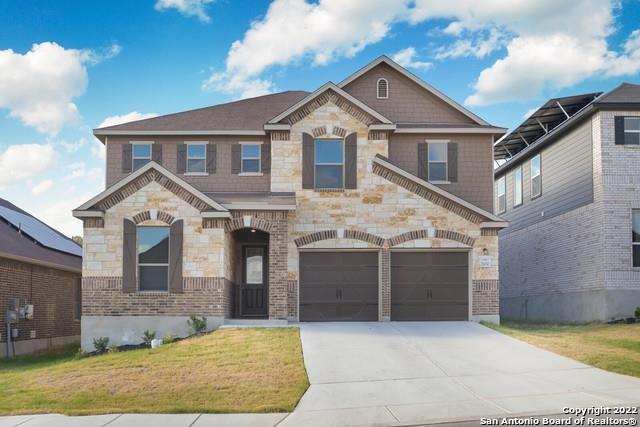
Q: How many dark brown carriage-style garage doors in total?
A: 2